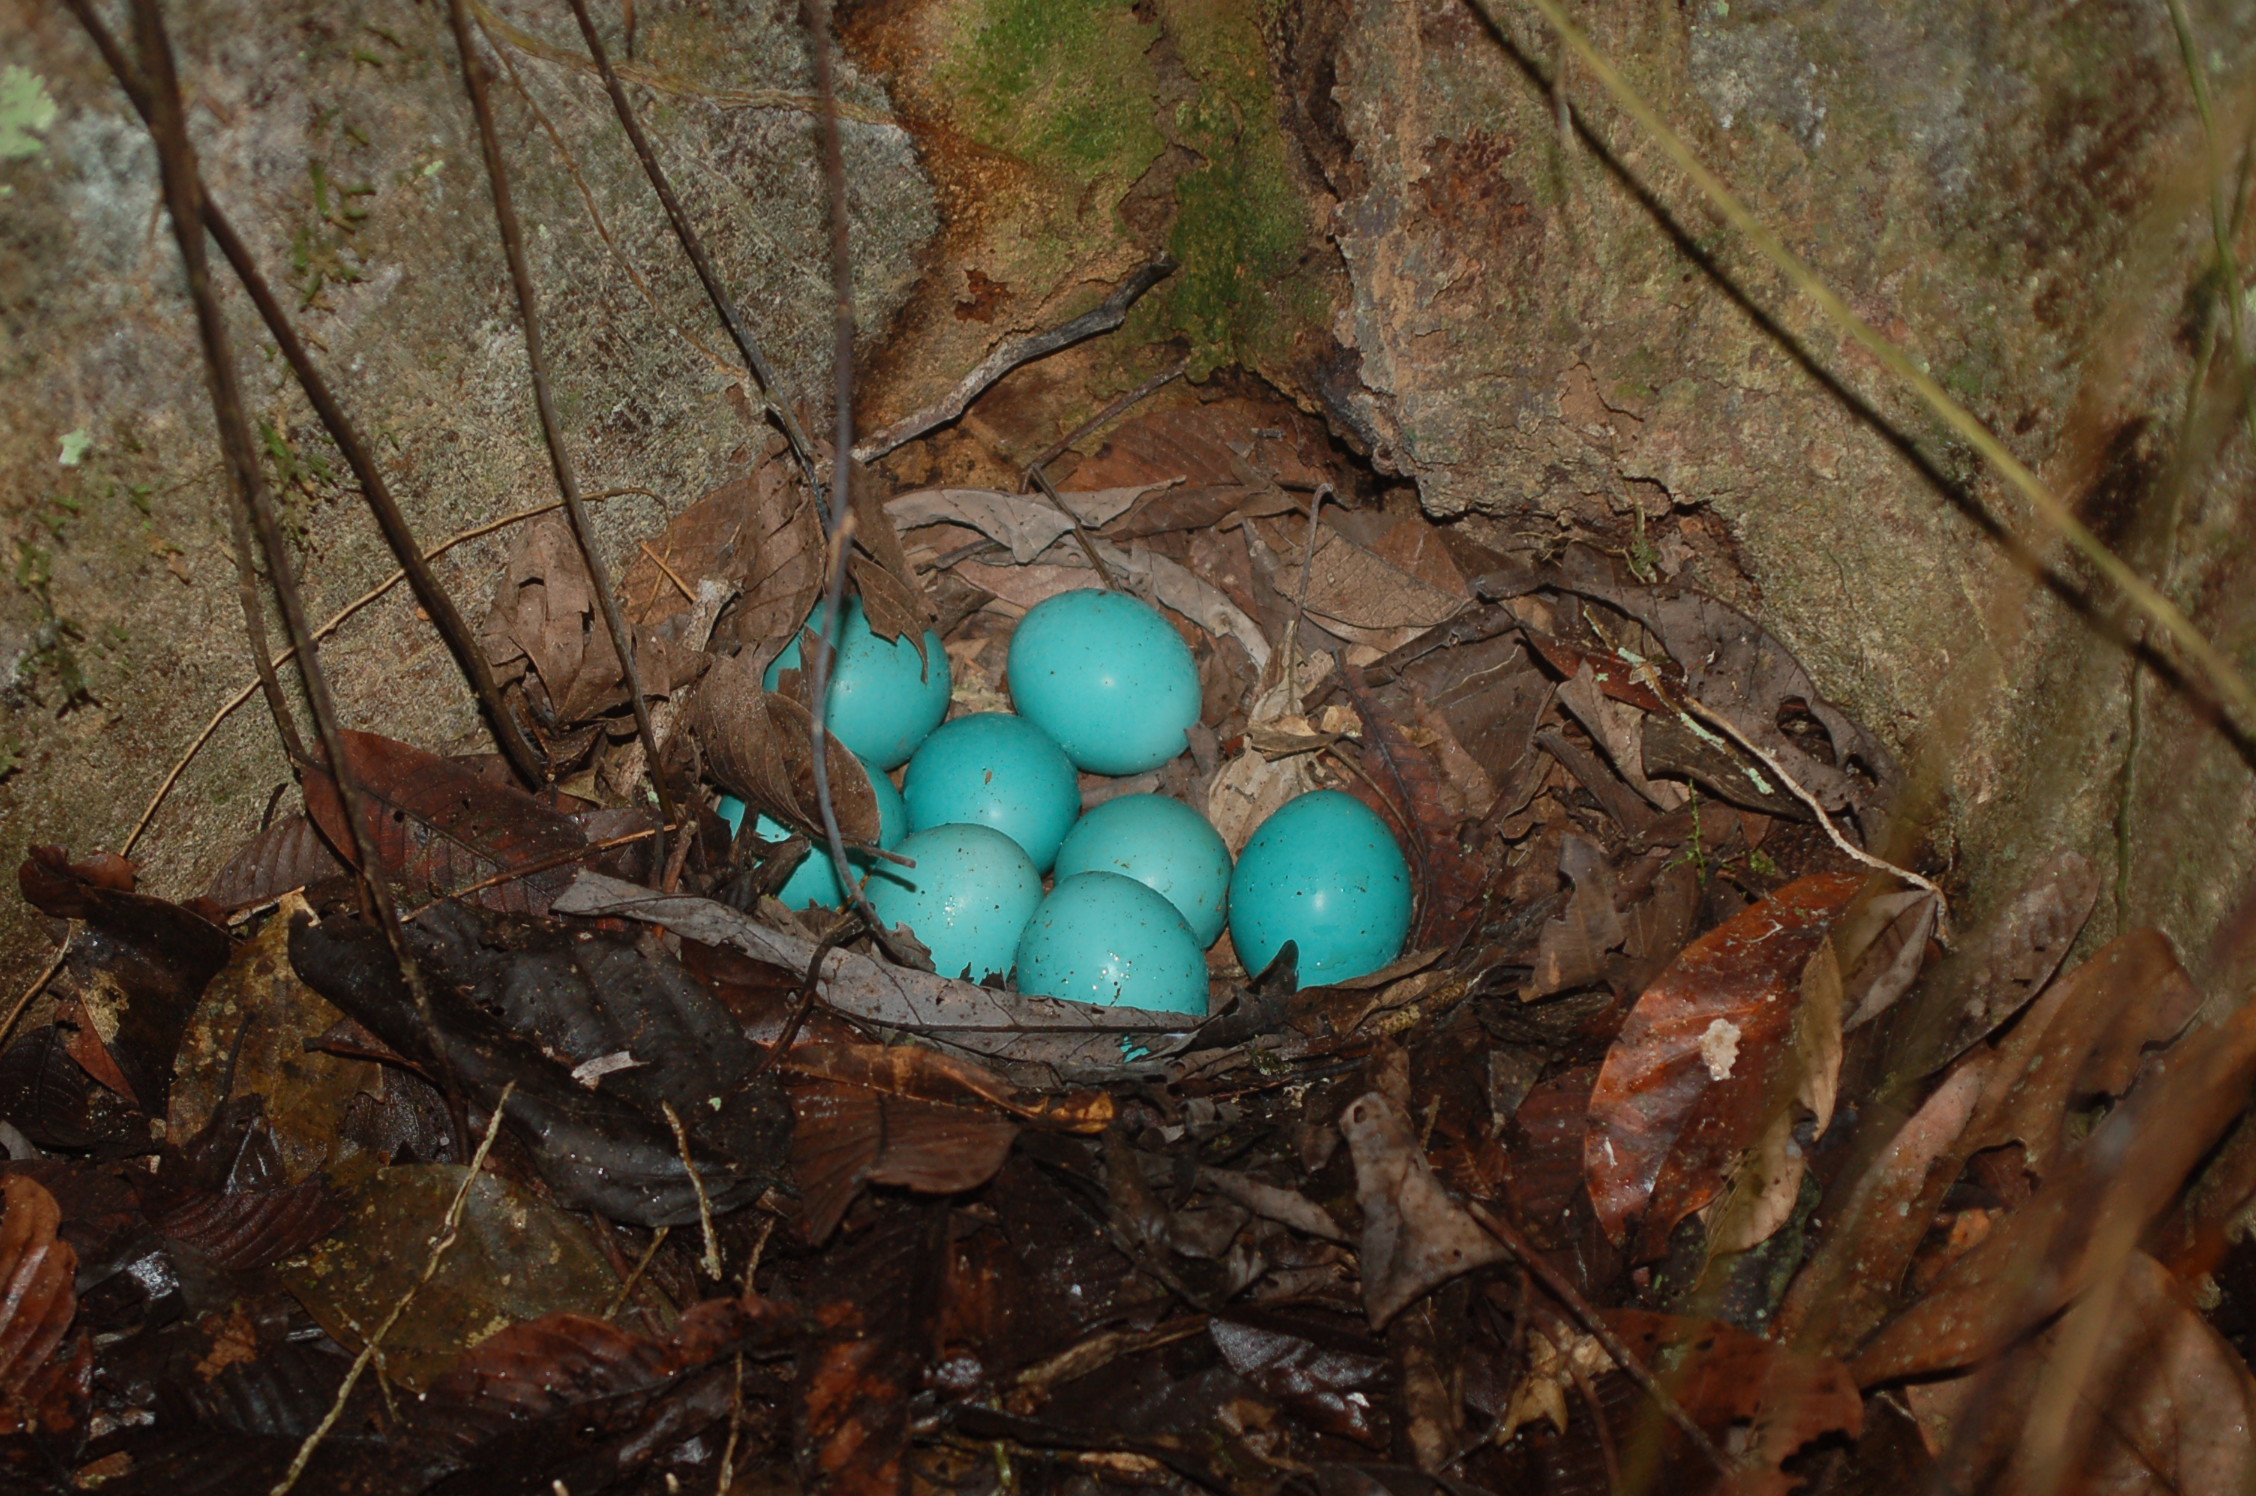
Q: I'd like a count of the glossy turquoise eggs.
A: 8